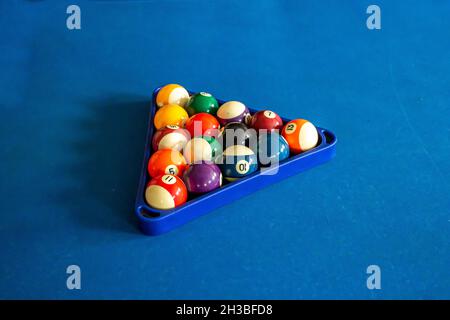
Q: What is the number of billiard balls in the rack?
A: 15